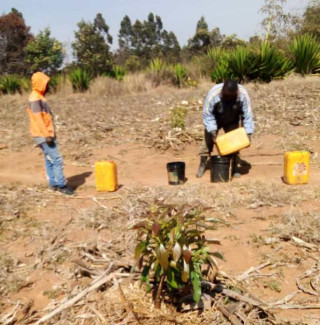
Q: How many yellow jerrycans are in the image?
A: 3